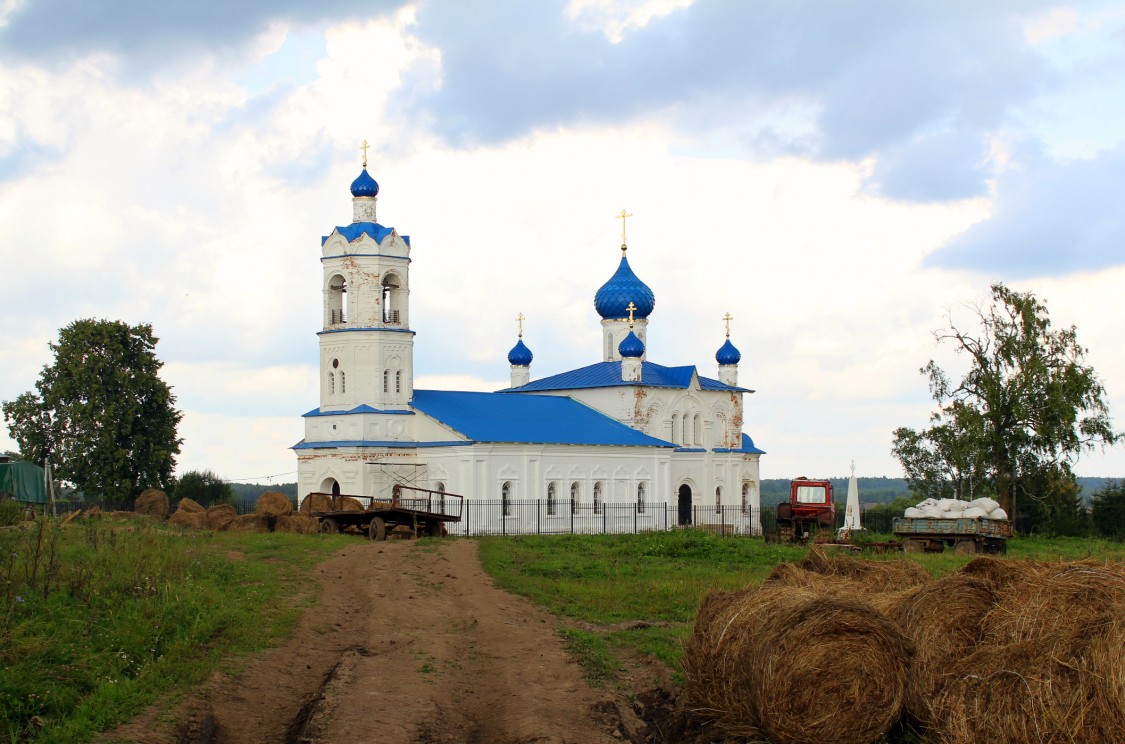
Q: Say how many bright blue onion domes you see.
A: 5